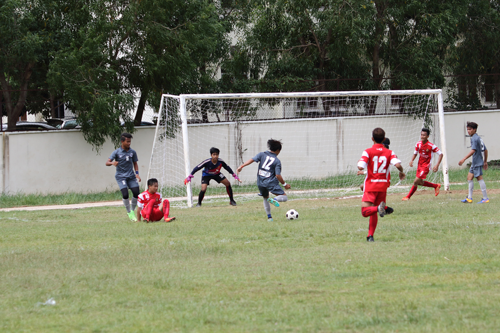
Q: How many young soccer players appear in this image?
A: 8